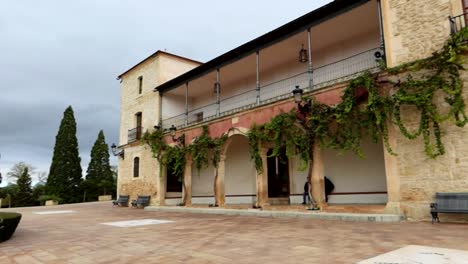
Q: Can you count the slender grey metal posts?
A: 6